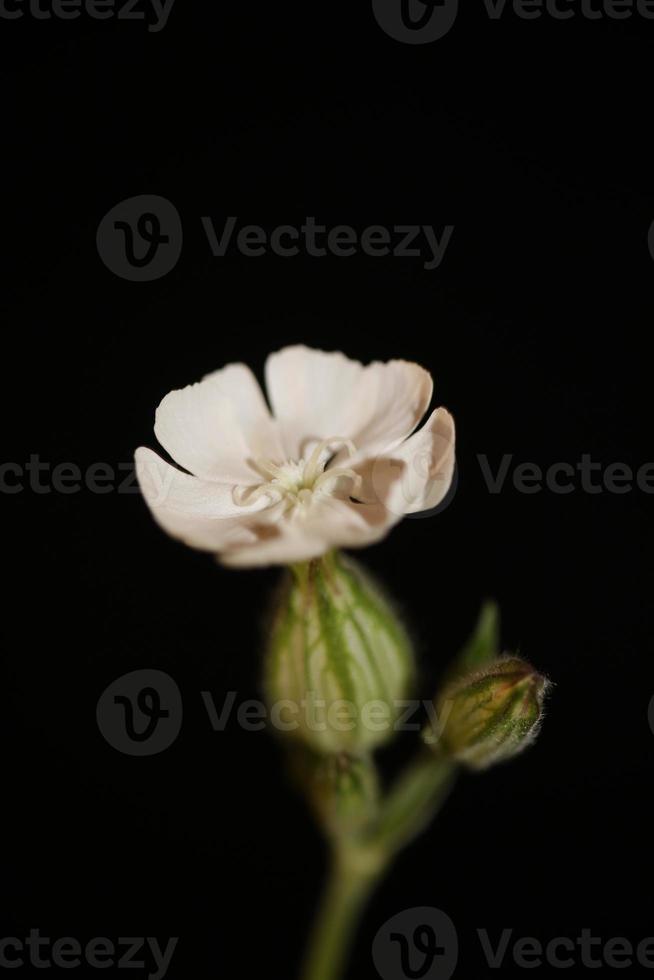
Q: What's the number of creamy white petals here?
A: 5